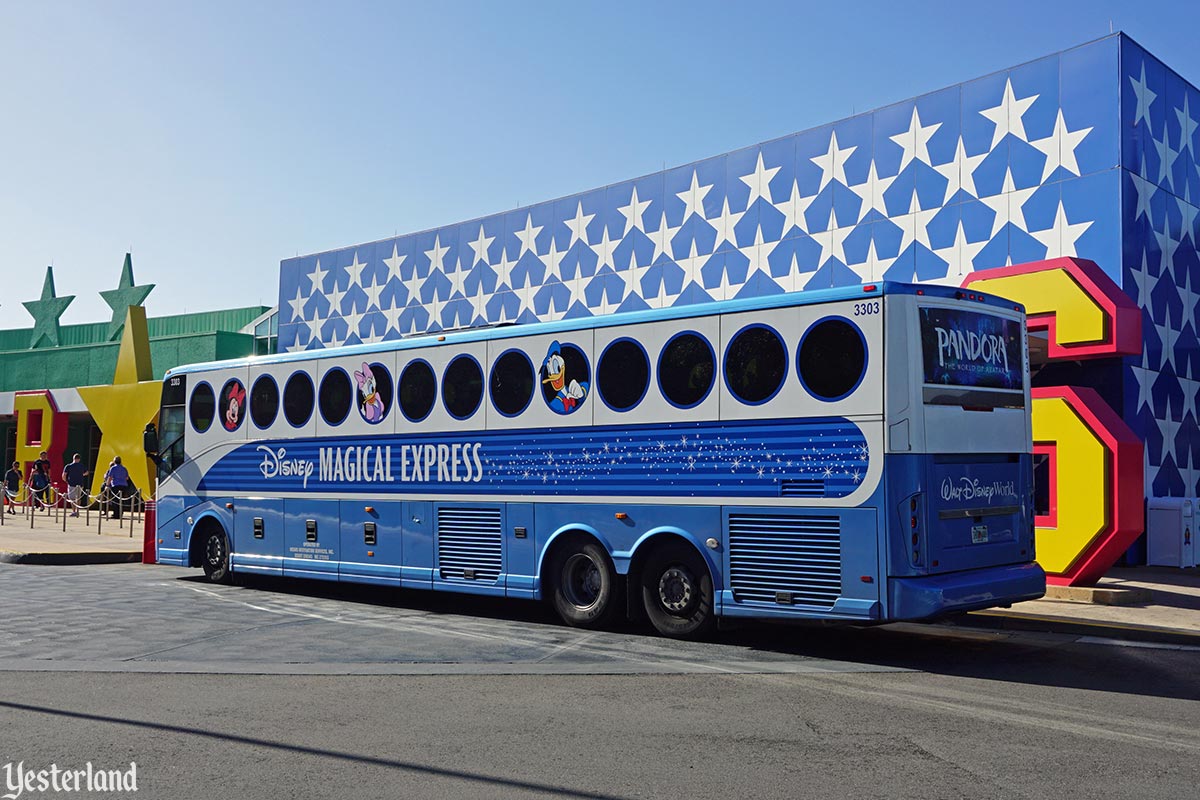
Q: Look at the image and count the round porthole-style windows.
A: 14